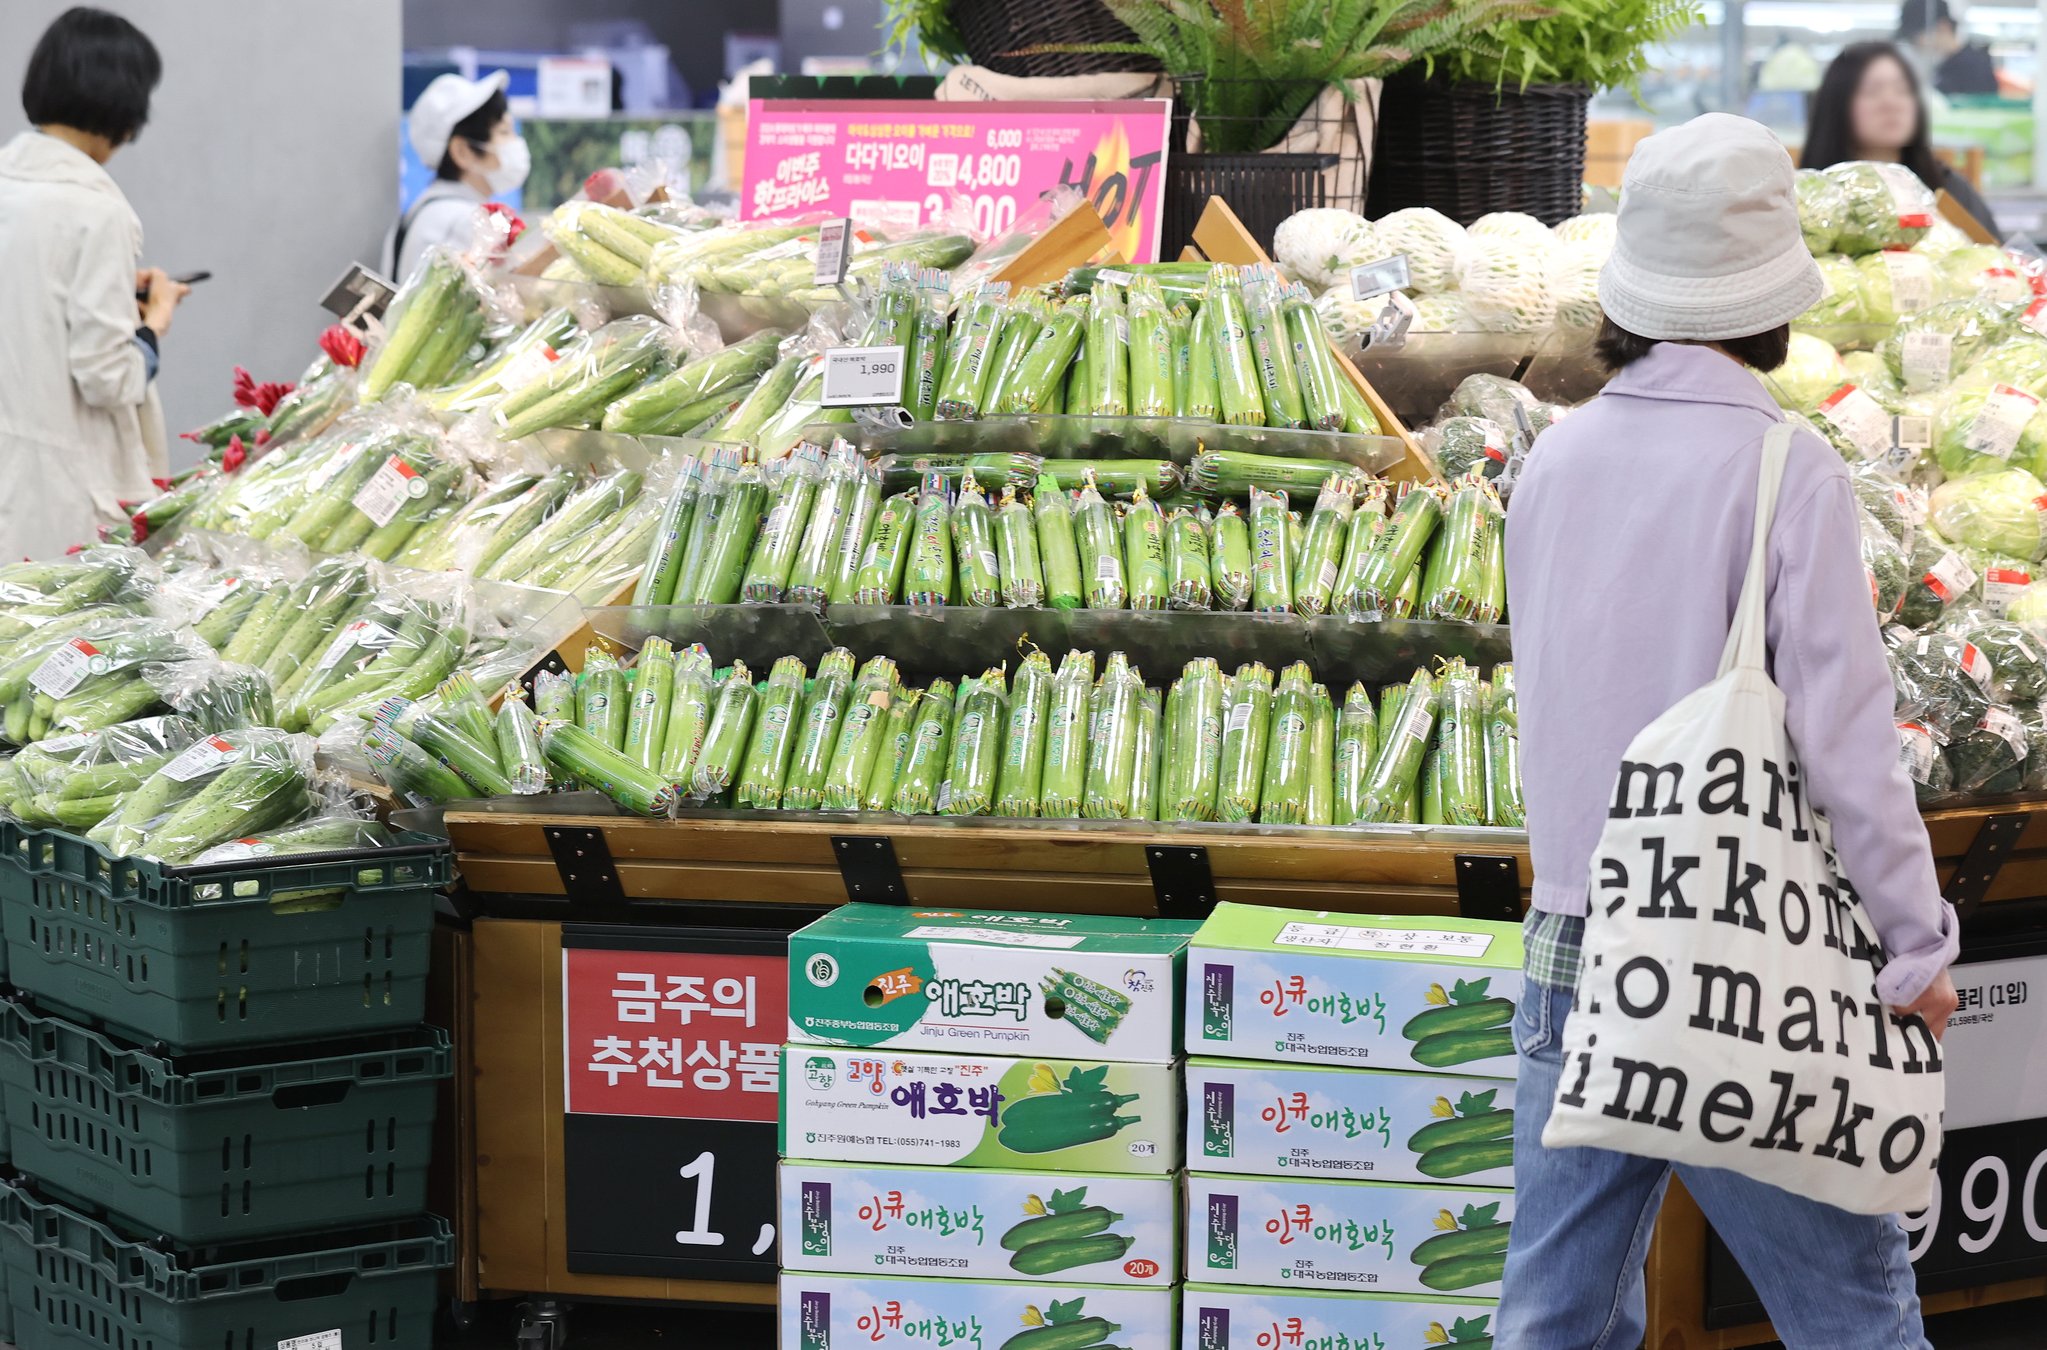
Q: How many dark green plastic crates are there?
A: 3